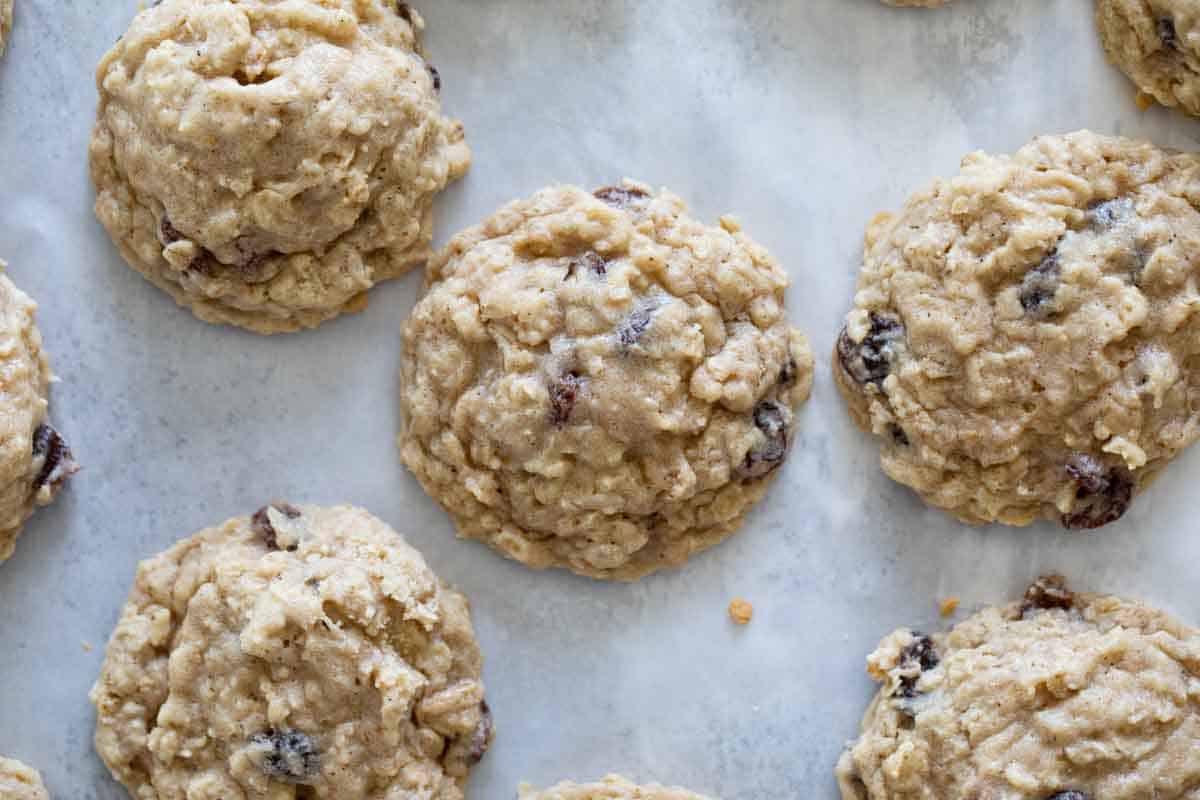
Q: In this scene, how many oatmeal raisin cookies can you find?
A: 11